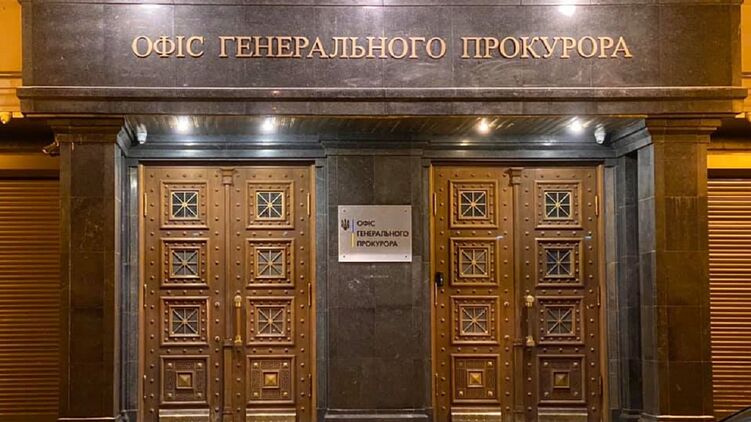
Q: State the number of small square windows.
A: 12